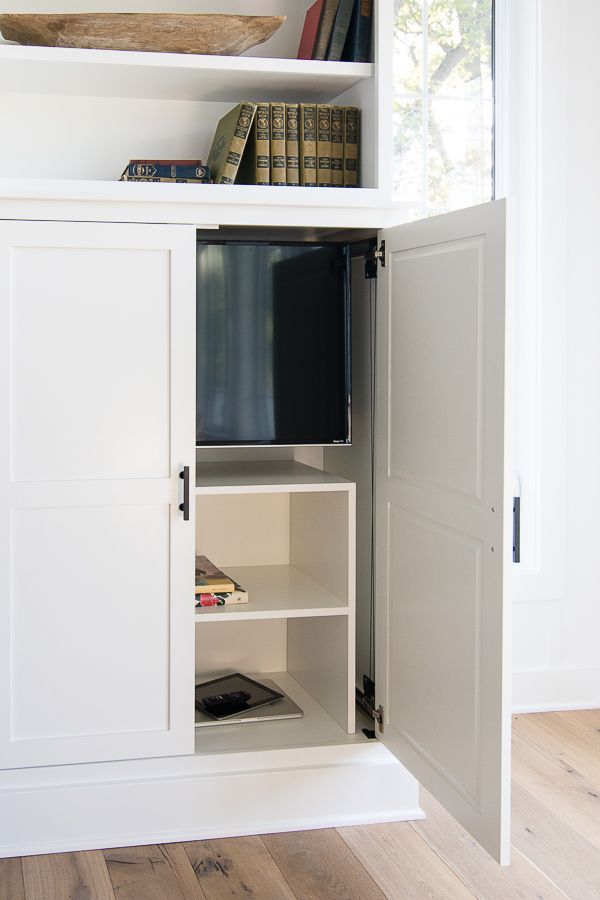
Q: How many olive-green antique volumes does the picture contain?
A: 8